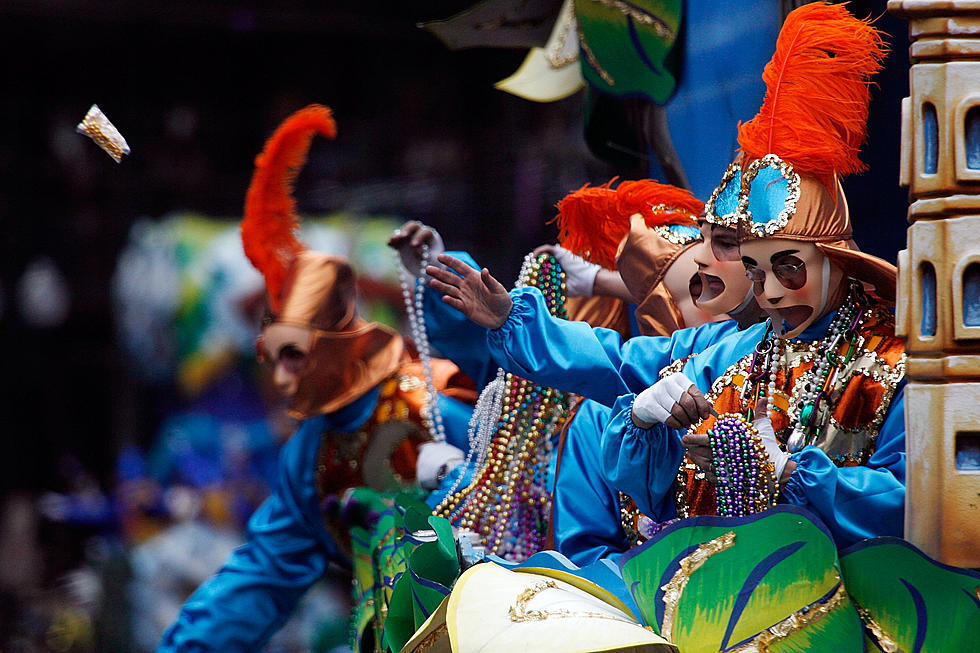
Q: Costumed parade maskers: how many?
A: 4